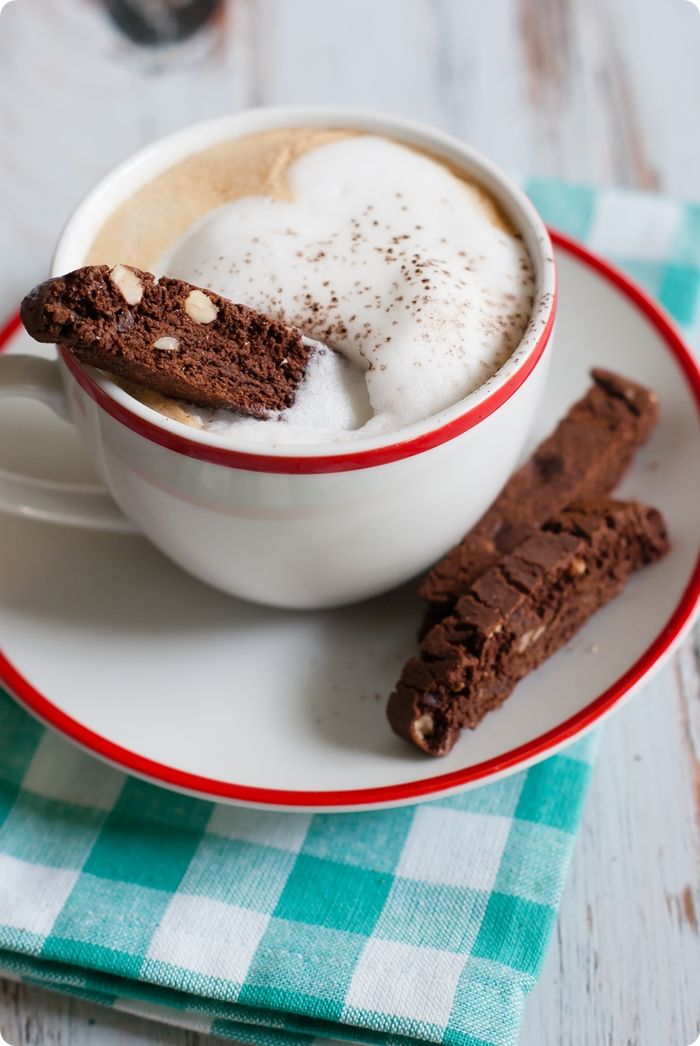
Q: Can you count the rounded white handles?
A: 1